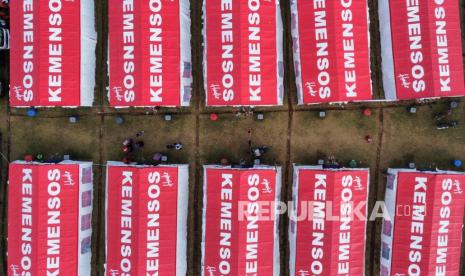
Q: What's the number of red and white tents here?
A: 10